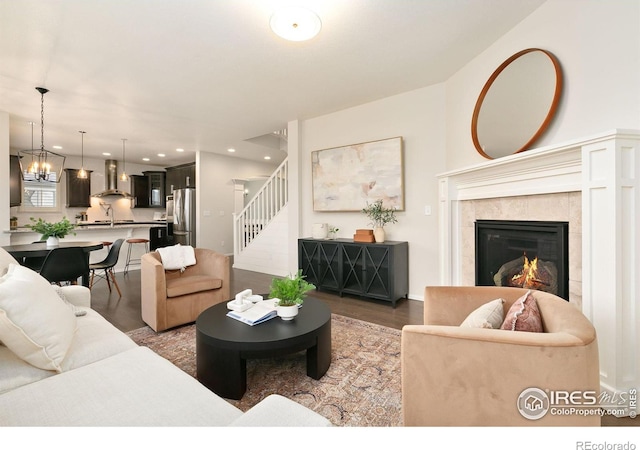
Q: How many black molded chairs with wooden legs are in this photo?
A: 2